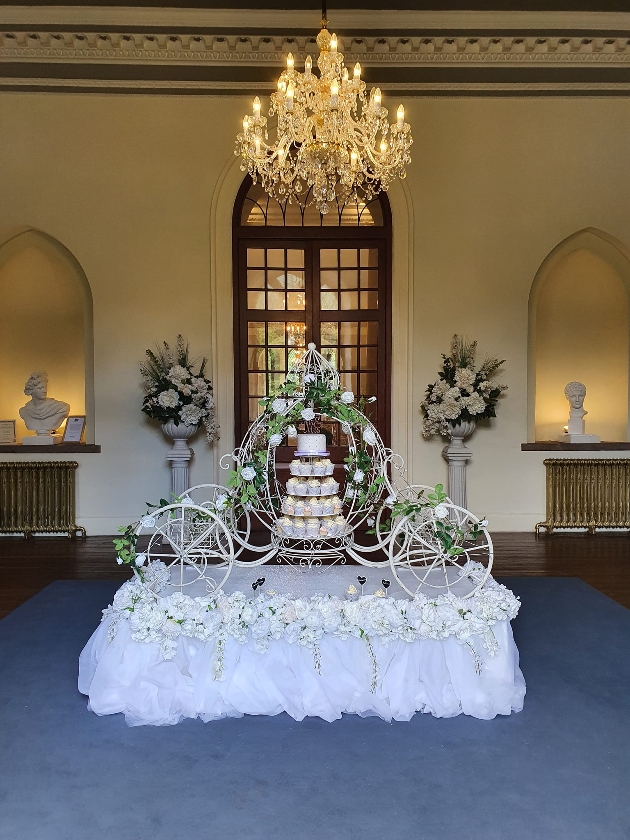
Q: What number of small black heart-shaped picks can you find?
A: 4